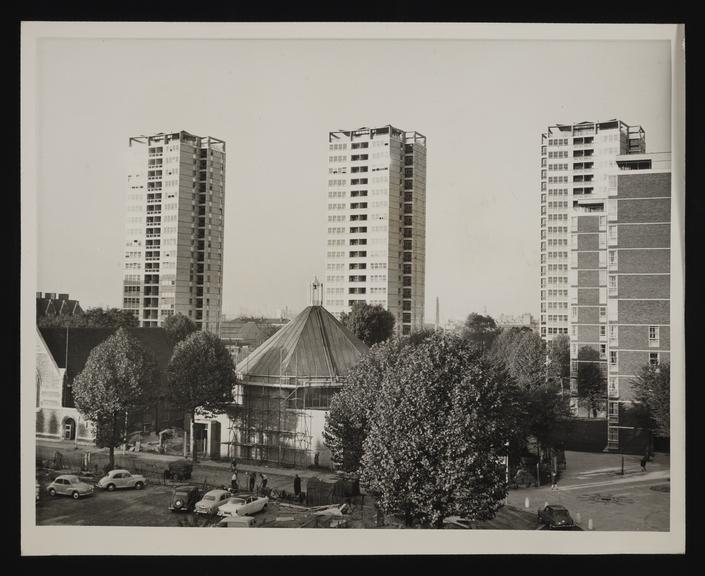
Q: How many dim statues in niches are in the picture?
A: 0